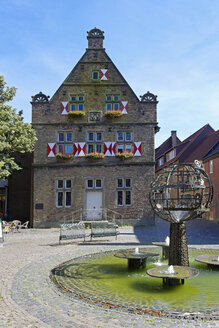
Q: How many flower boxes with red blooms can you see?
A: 5